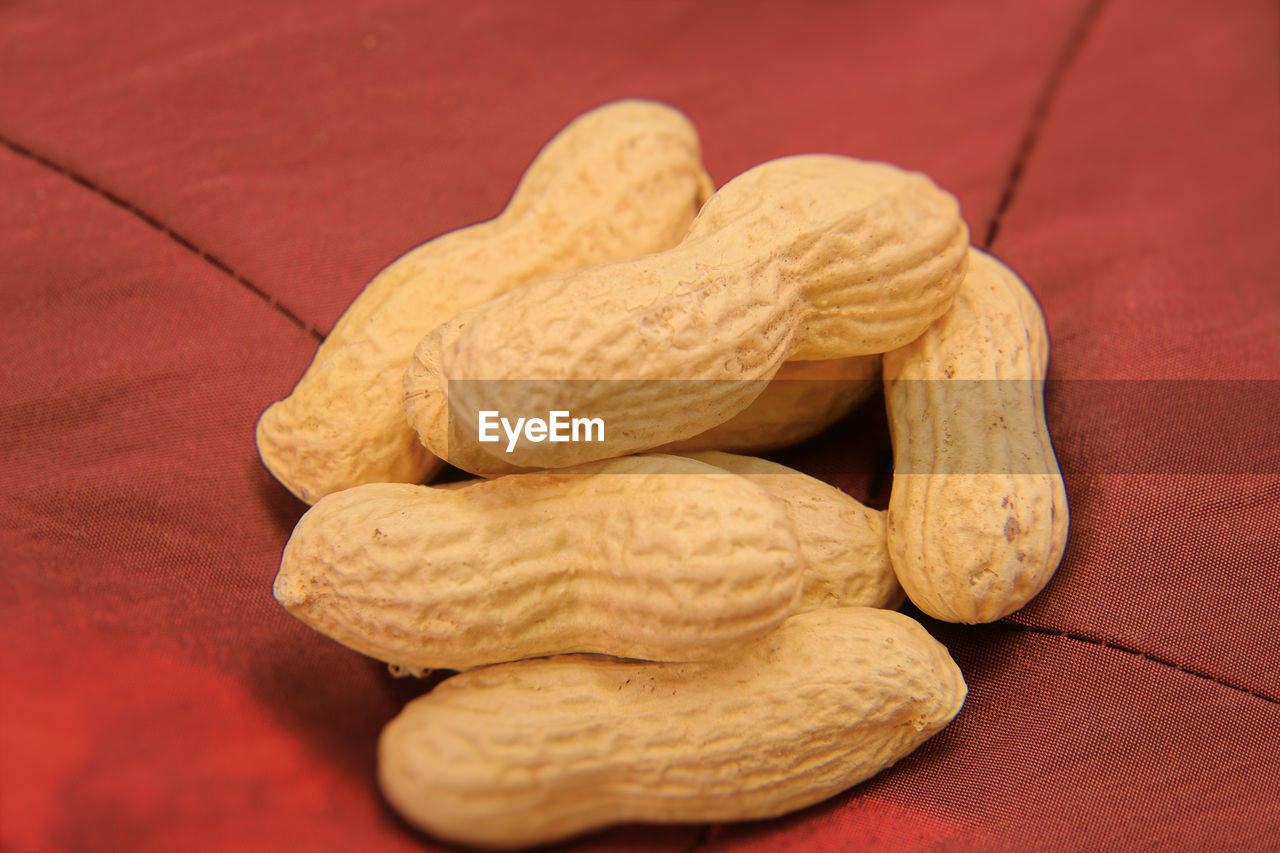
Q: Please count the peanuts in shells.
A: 7